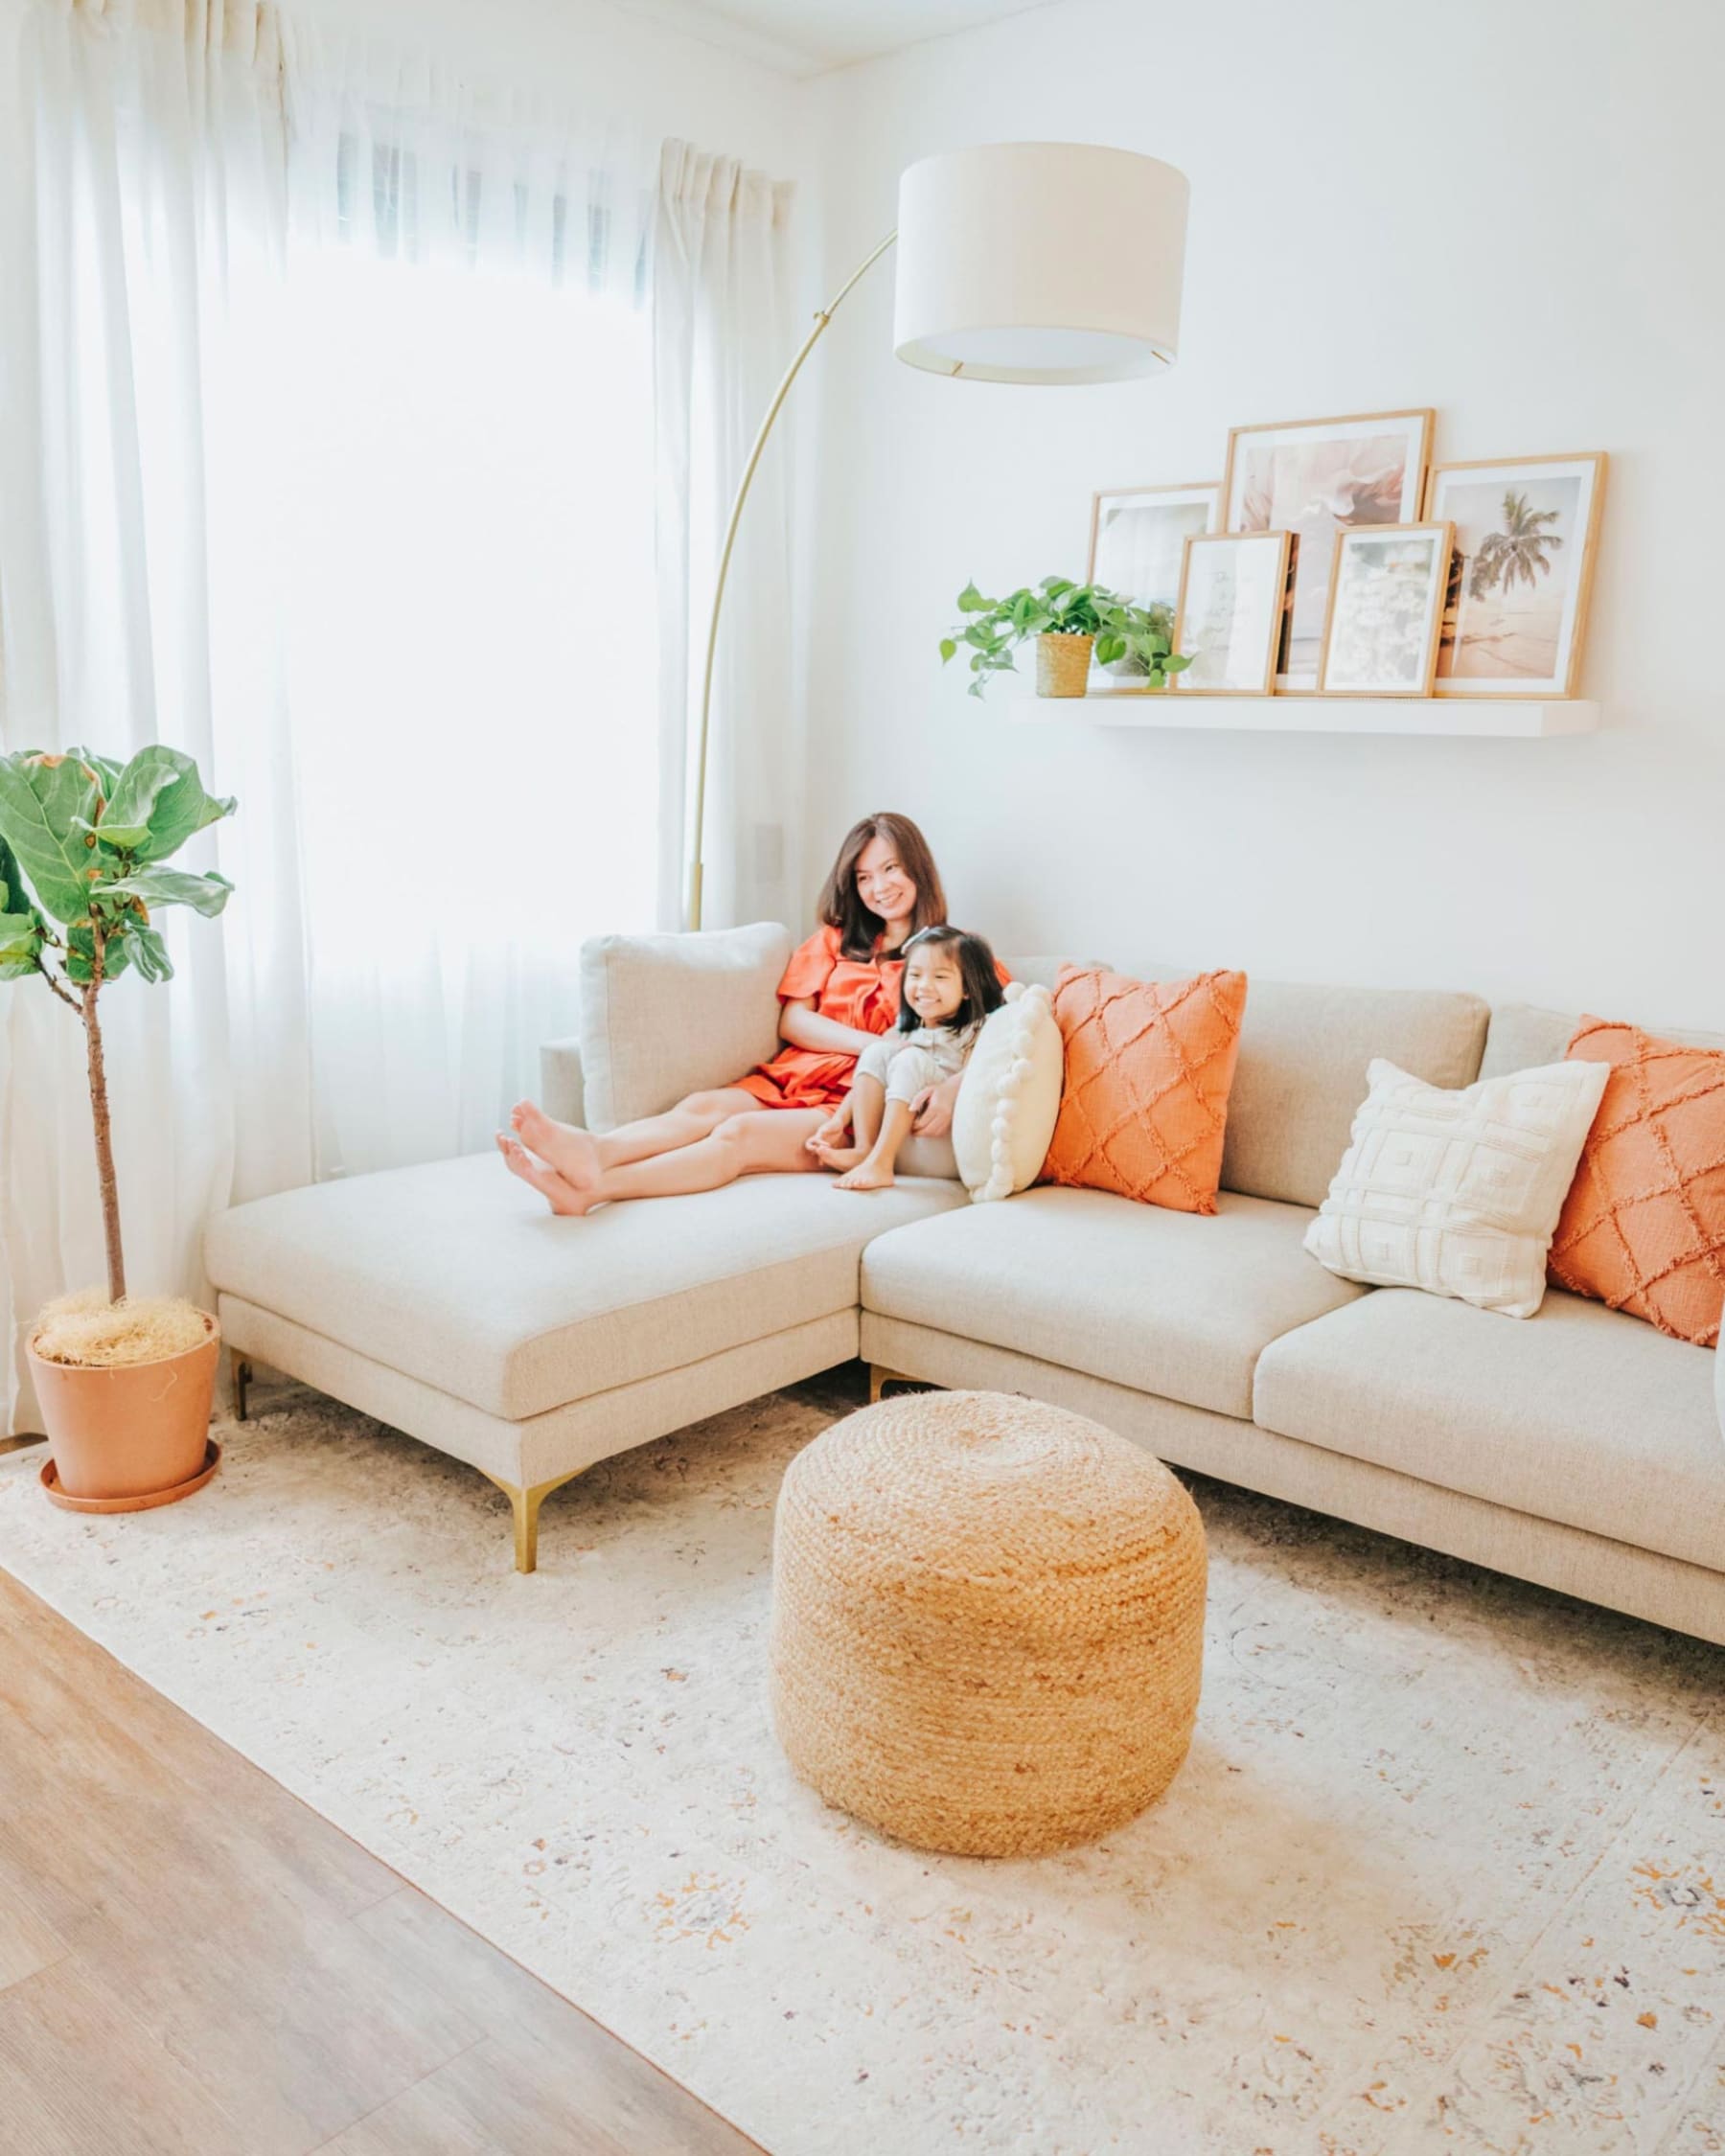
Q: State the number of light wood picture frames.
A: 5